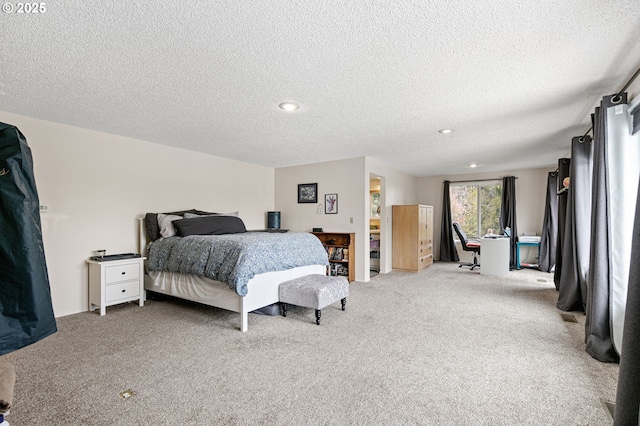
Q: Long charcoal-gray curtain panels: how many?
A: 7